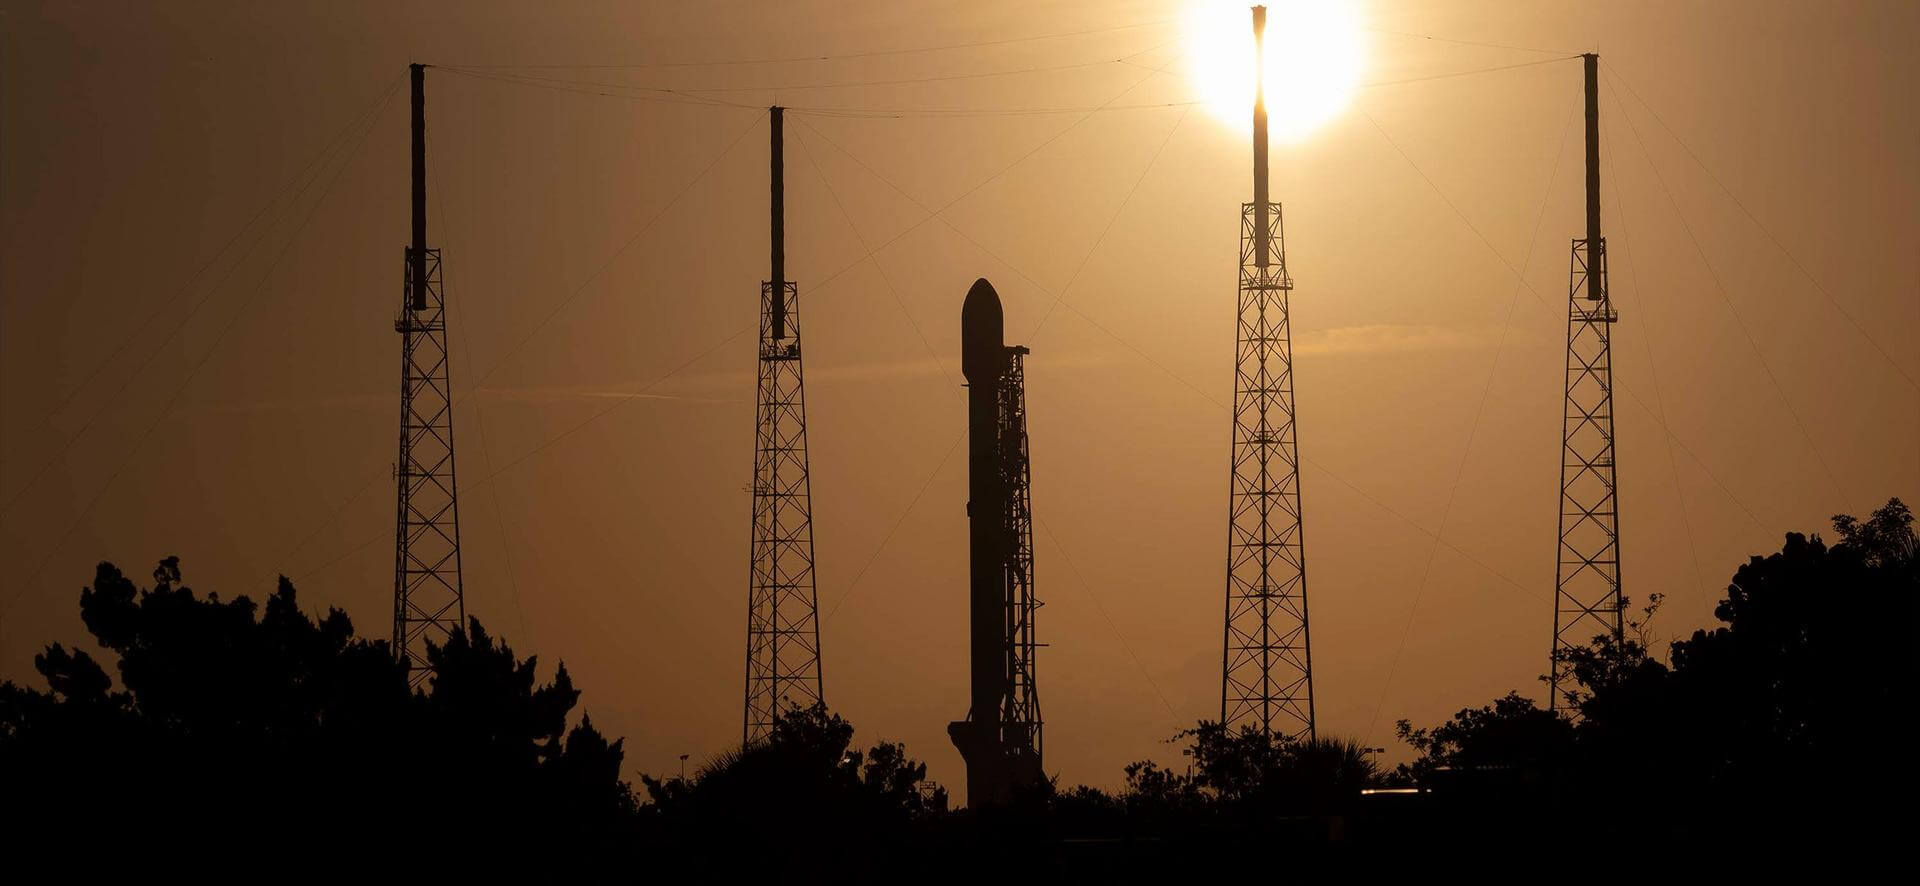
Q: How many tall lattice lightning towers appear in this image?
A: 4